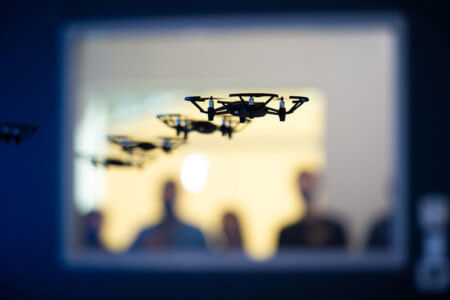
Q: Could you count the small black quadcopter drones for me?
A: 5